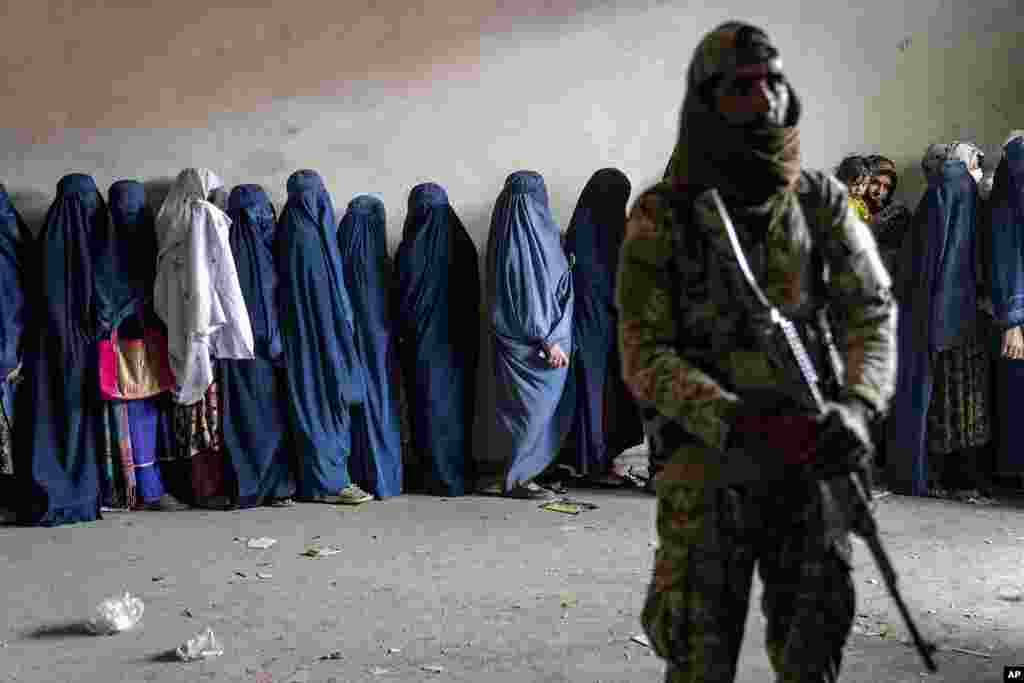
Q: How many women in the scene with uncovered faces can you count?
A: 2